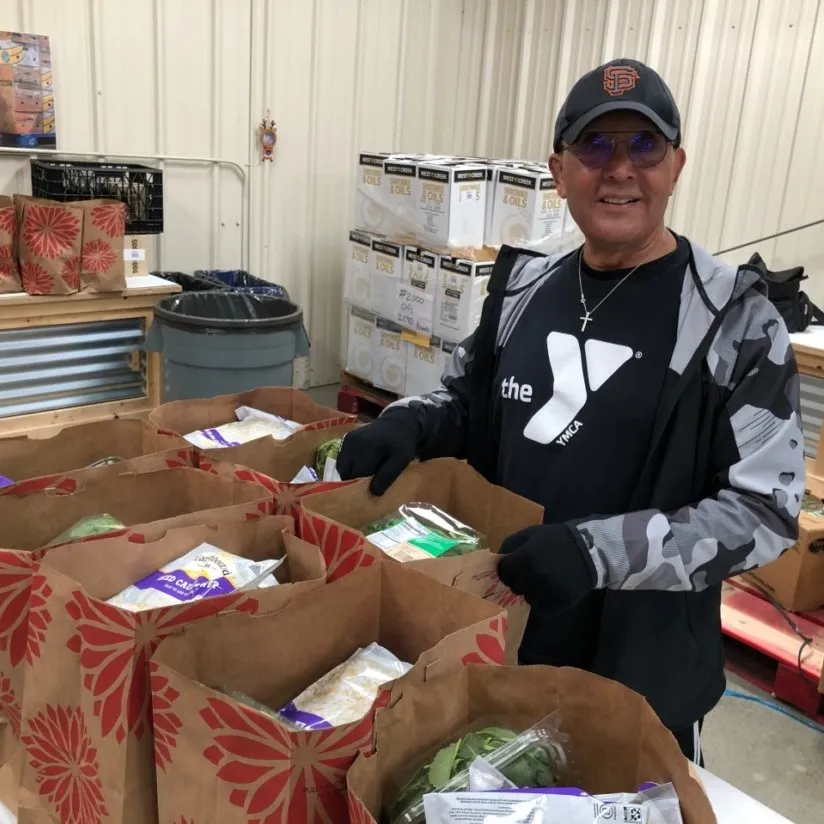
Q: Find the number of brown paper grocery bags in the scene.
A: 11